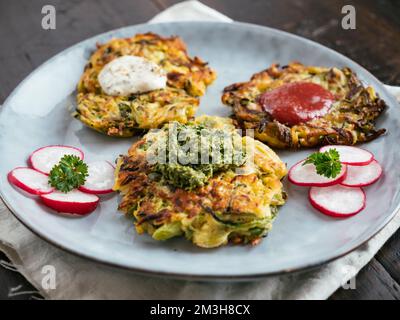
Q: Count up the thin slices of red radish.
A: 8